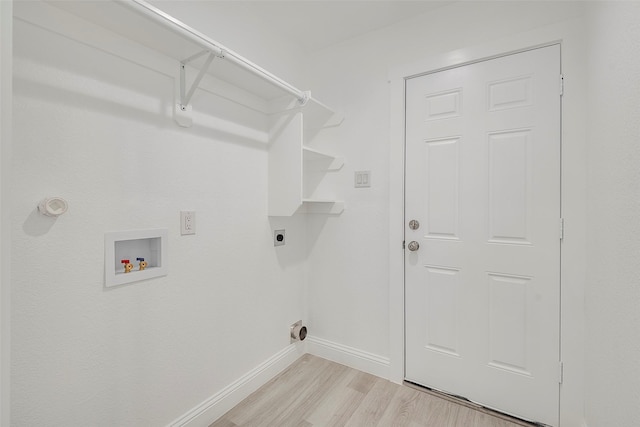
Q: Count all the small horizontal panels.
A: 2